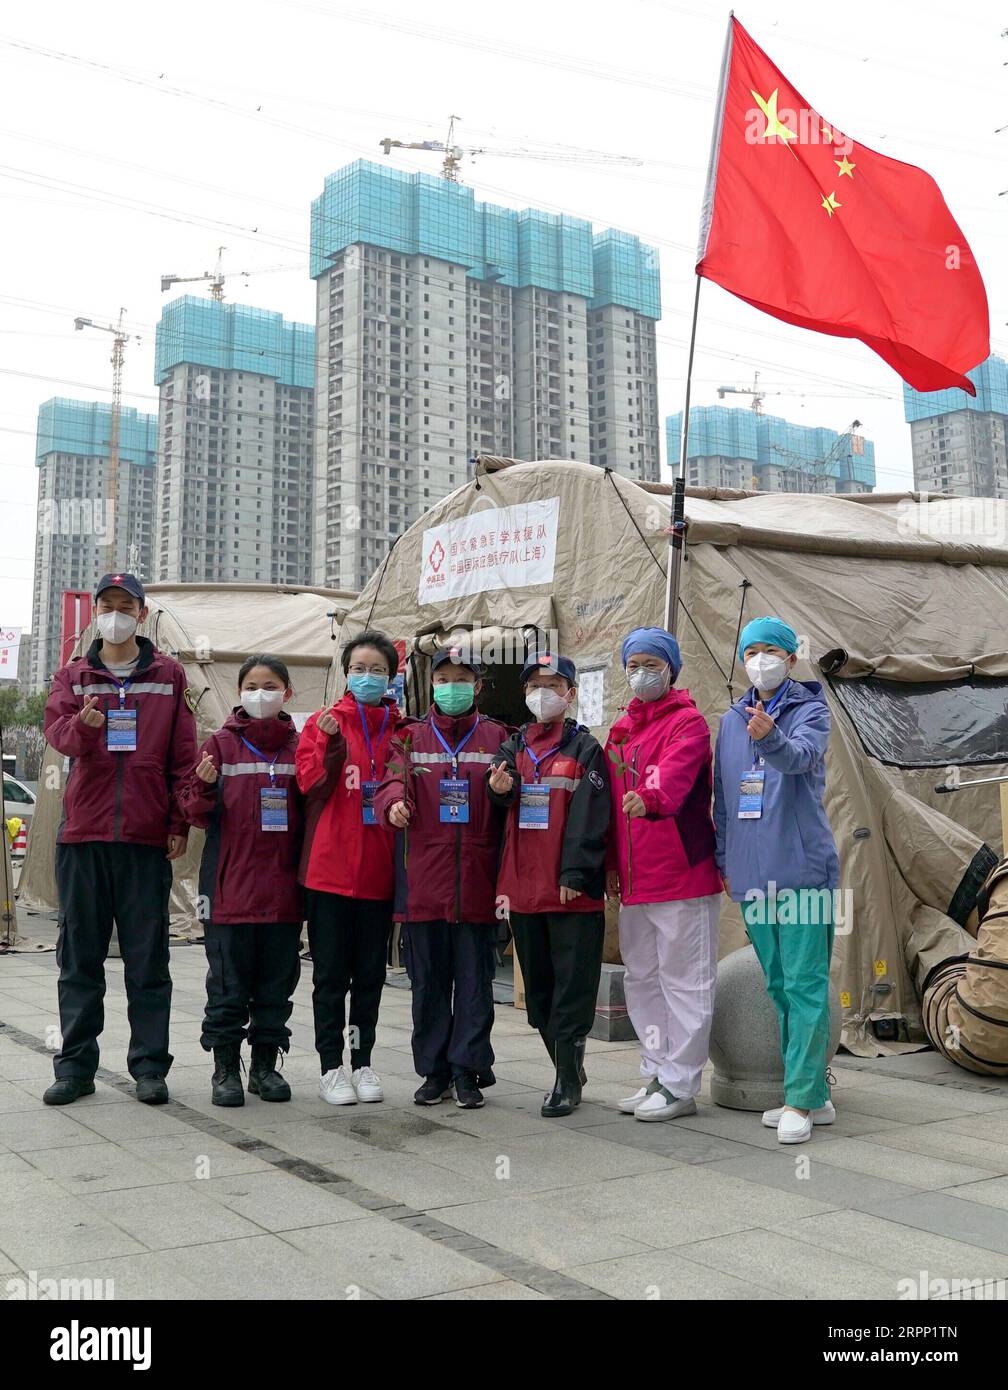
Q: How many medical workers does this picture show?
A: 7